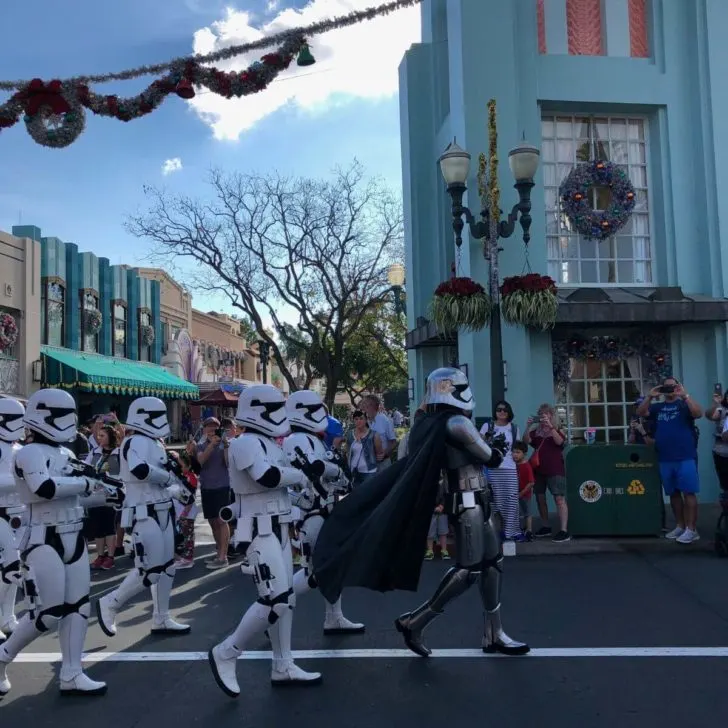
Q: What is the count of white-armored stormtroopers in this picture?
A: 5